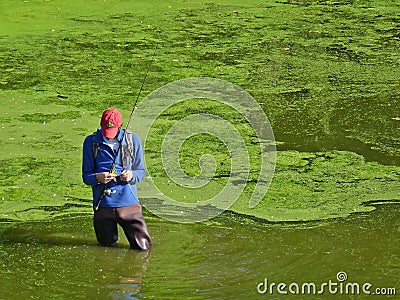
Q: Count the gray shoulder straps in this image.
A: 2